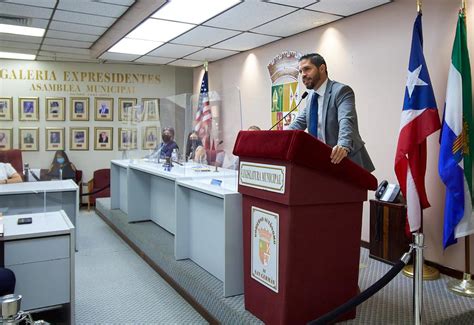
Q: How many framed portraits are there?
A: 14